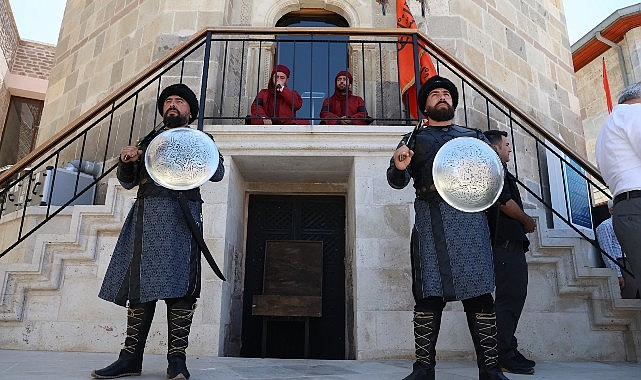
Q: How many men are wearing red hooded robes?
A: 2